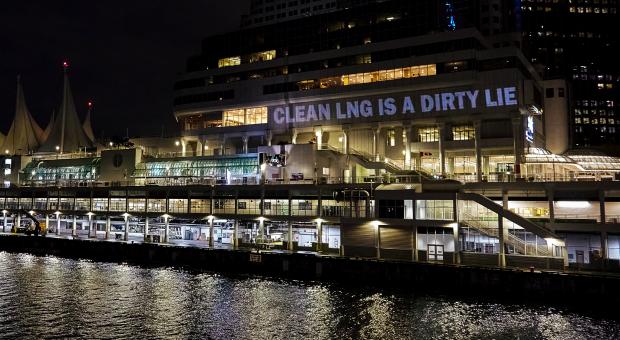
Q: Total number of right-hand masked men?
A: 0